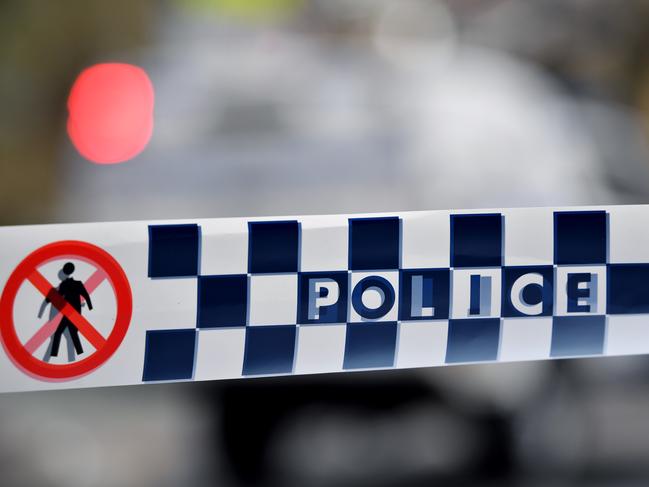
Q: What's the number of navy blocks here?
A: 15